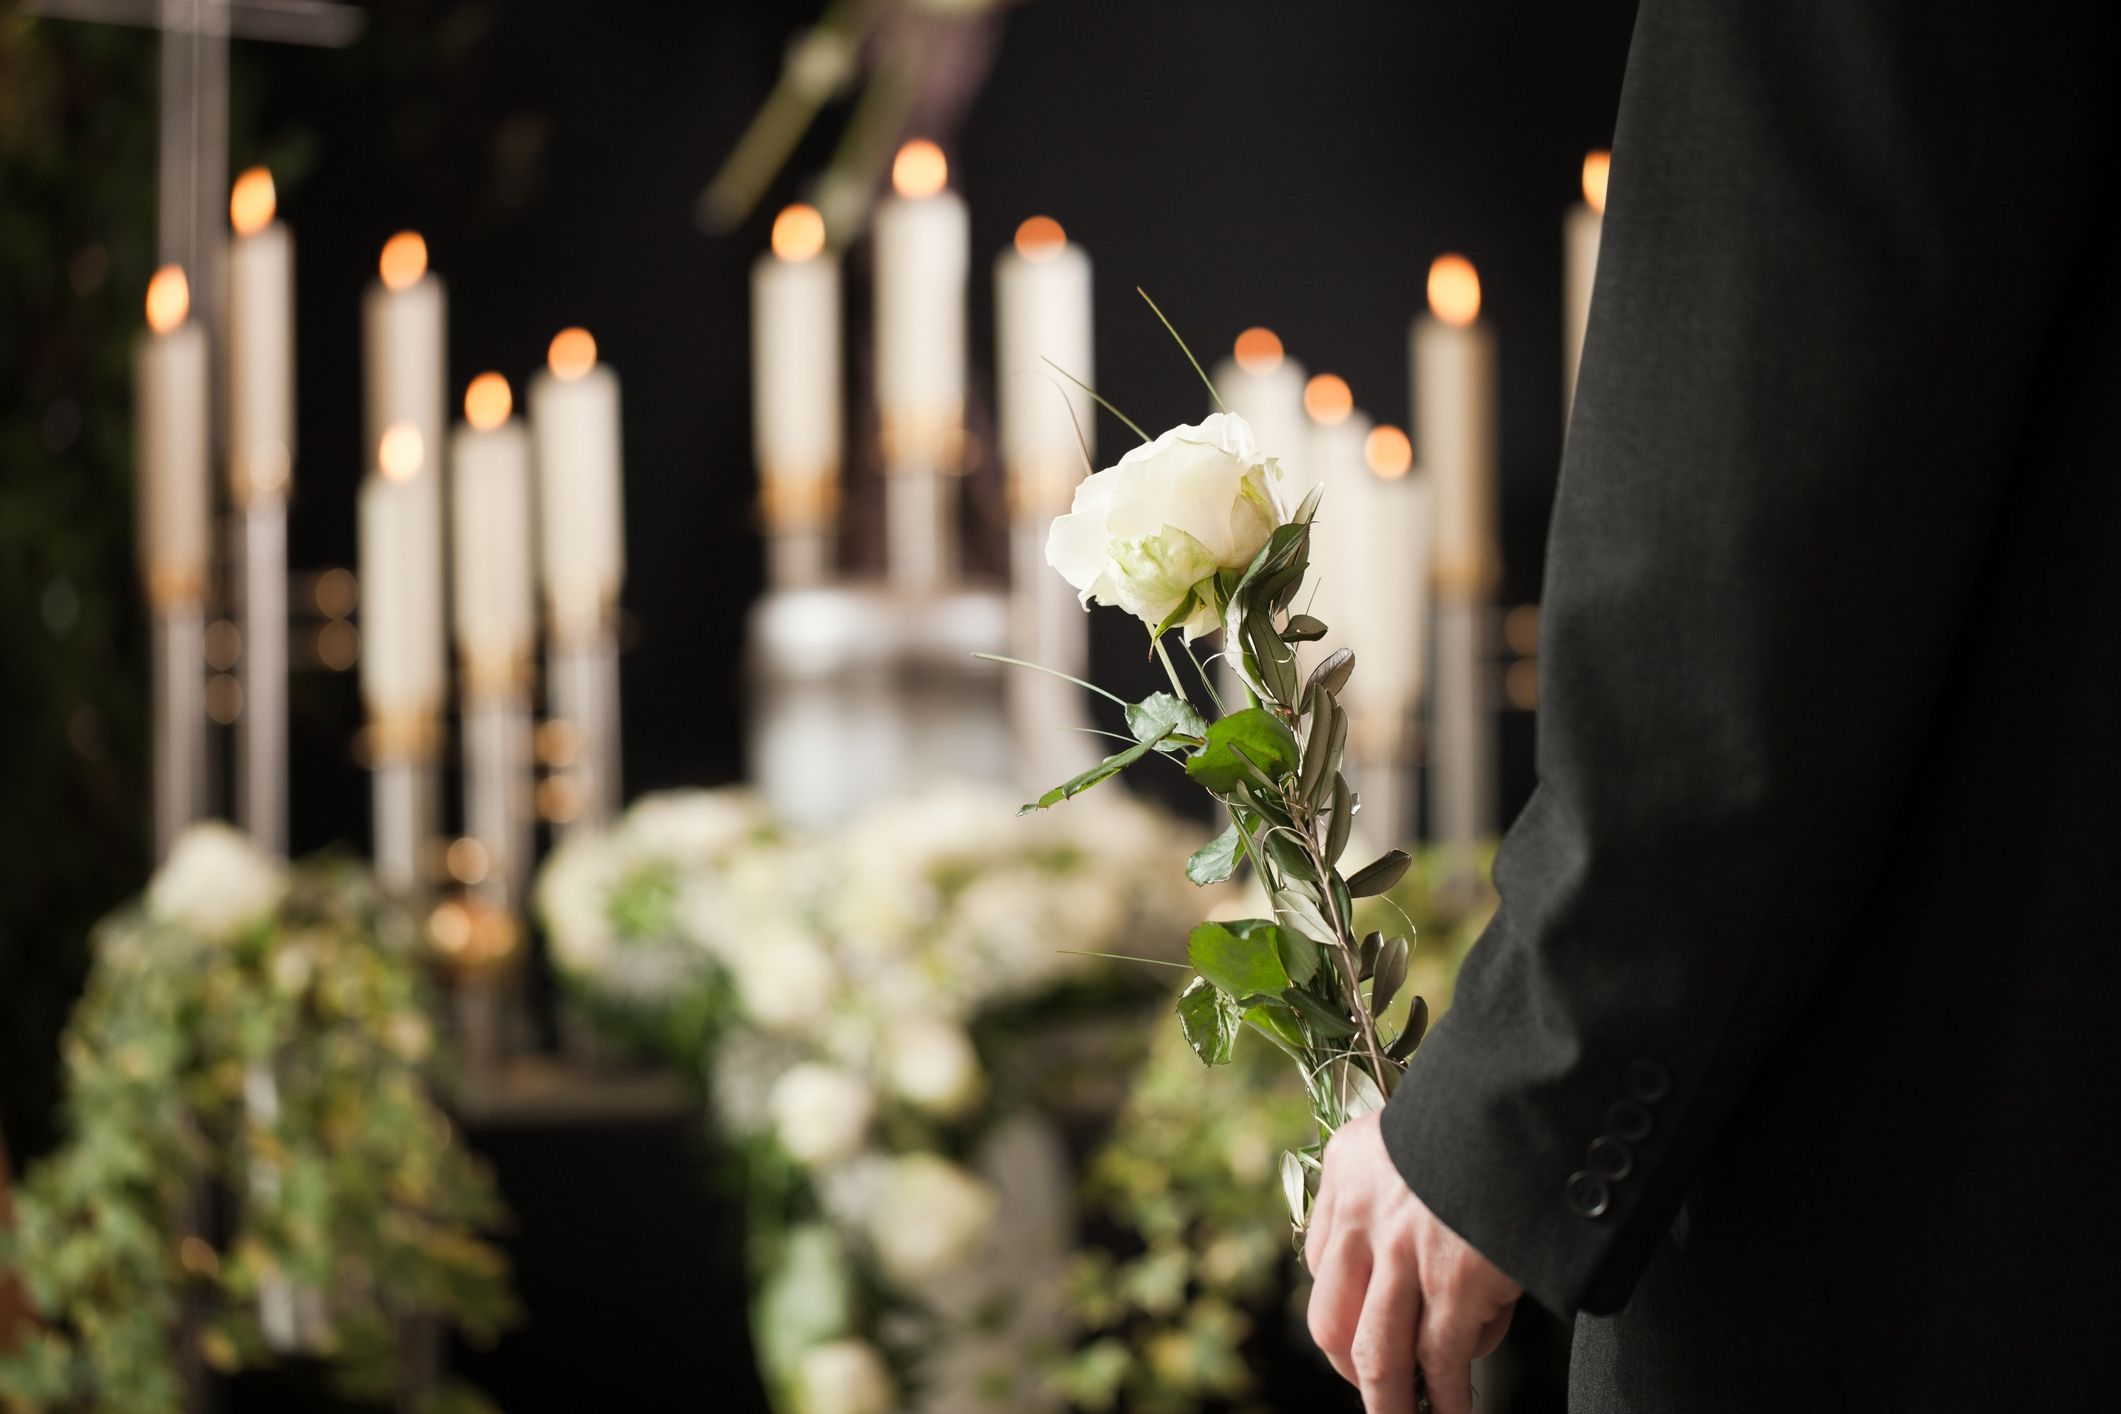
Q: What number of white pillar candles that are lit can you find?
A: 14